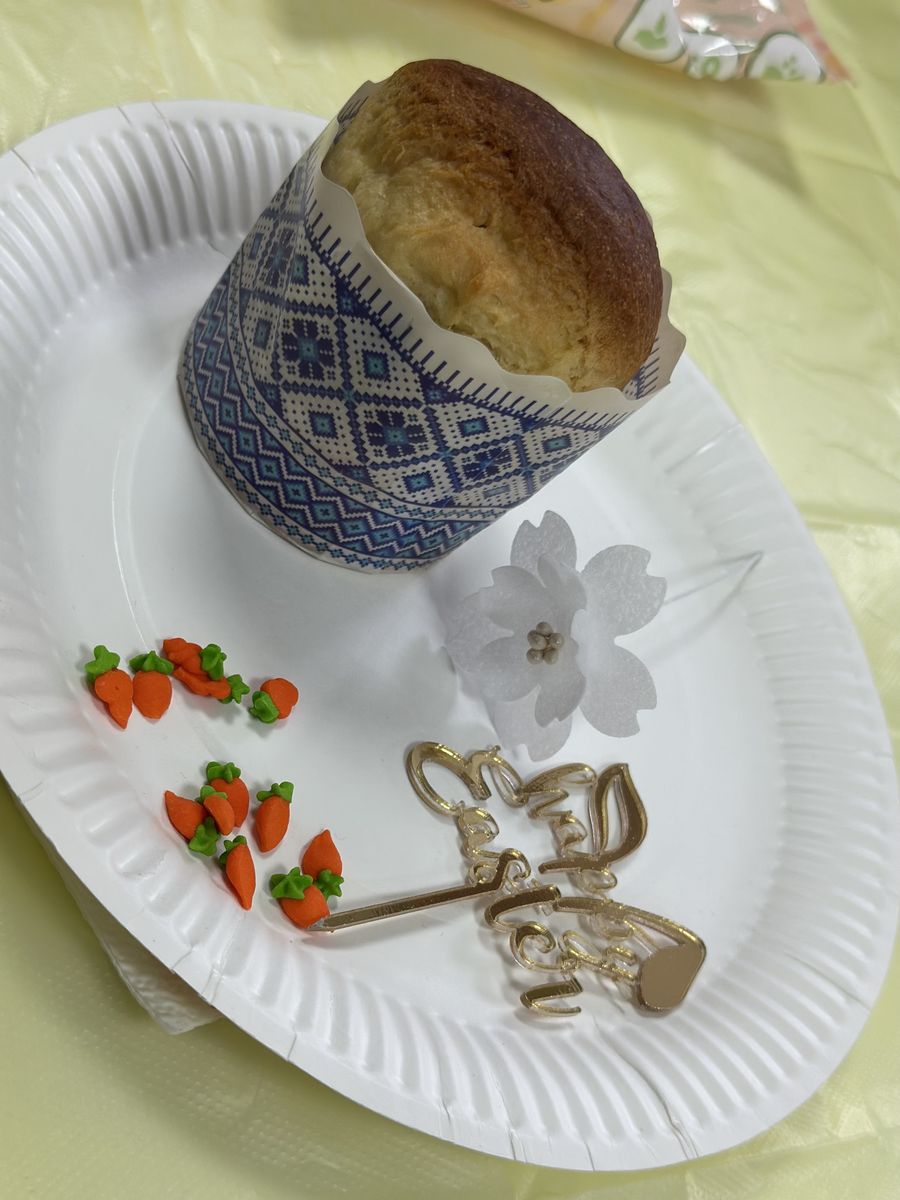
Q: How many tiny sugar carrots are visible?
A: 12